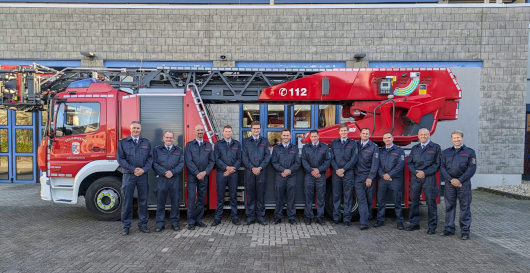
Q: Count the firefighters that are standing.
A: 12